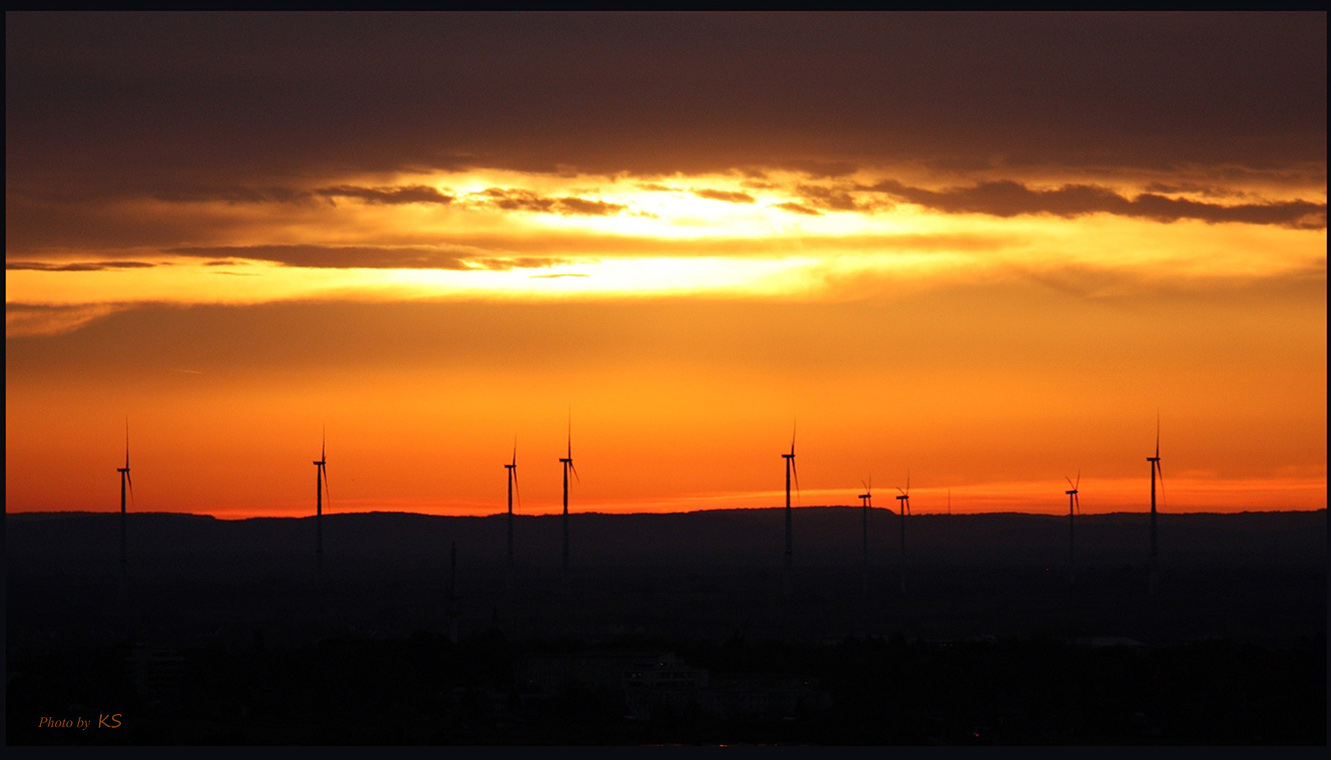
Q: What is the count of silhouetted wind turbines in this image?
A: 9